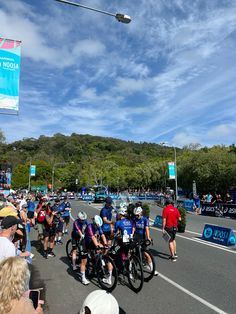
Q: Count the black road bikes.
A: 4